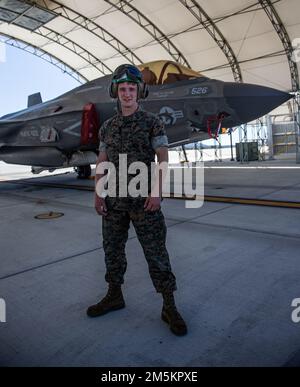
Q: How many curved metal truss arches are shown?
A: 6